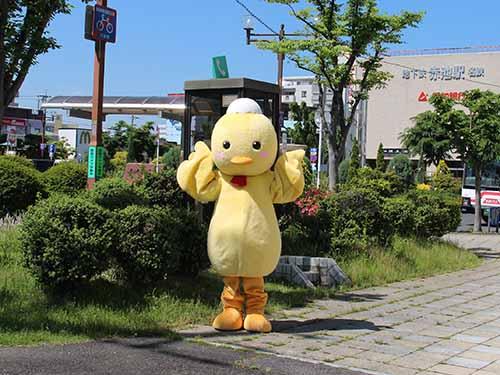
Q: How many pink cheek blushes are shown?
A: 2